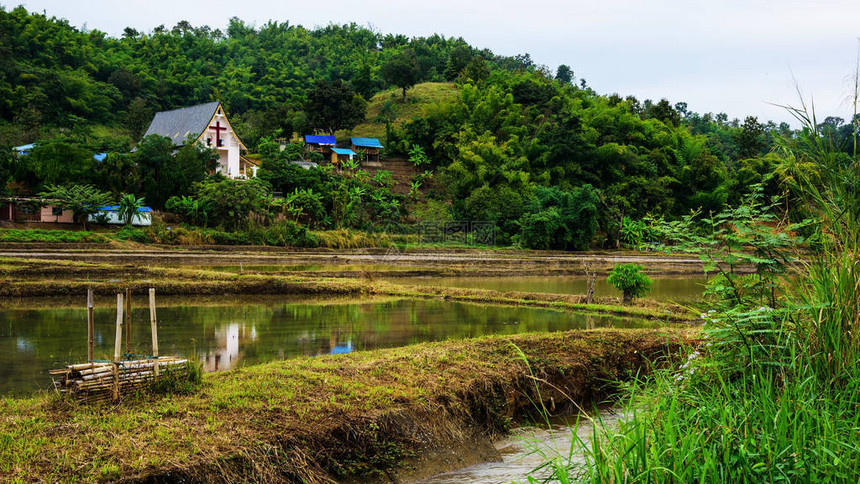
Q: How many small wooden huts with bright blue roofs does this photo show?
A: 3